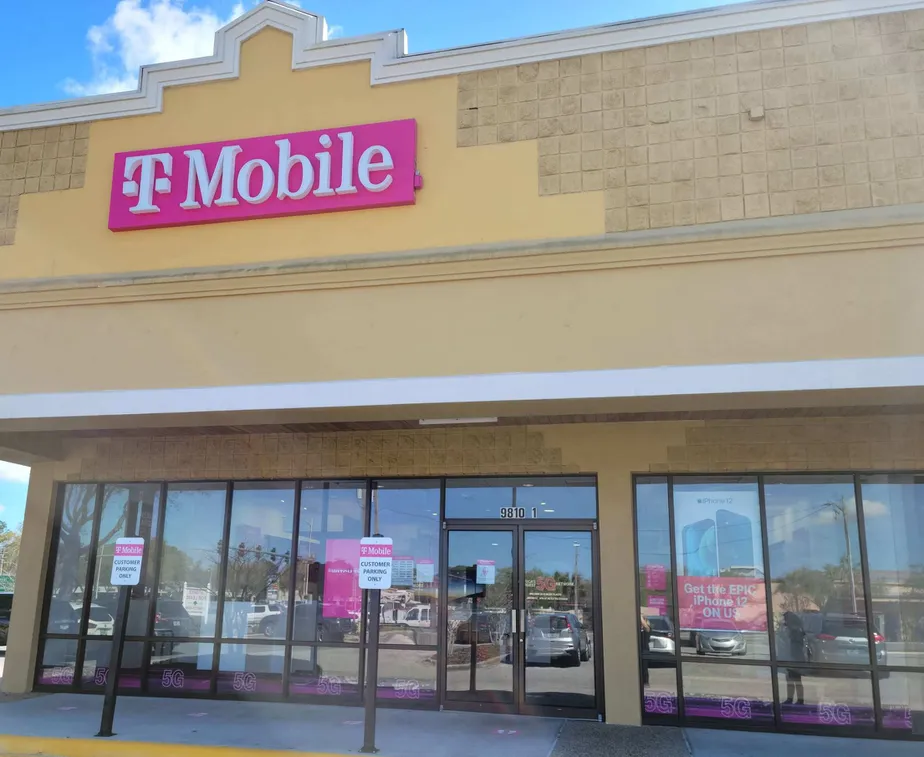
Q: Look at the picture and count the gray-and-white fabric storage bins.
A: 0